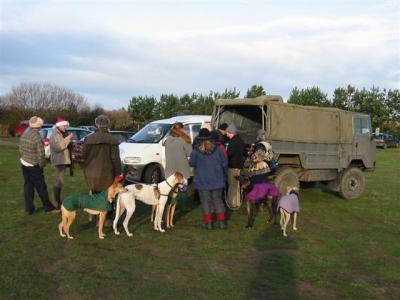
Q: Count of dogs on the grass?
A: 5